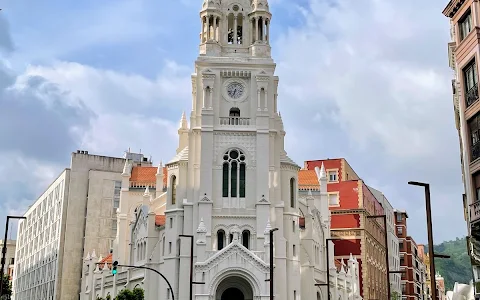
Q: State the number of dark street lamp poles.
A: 6